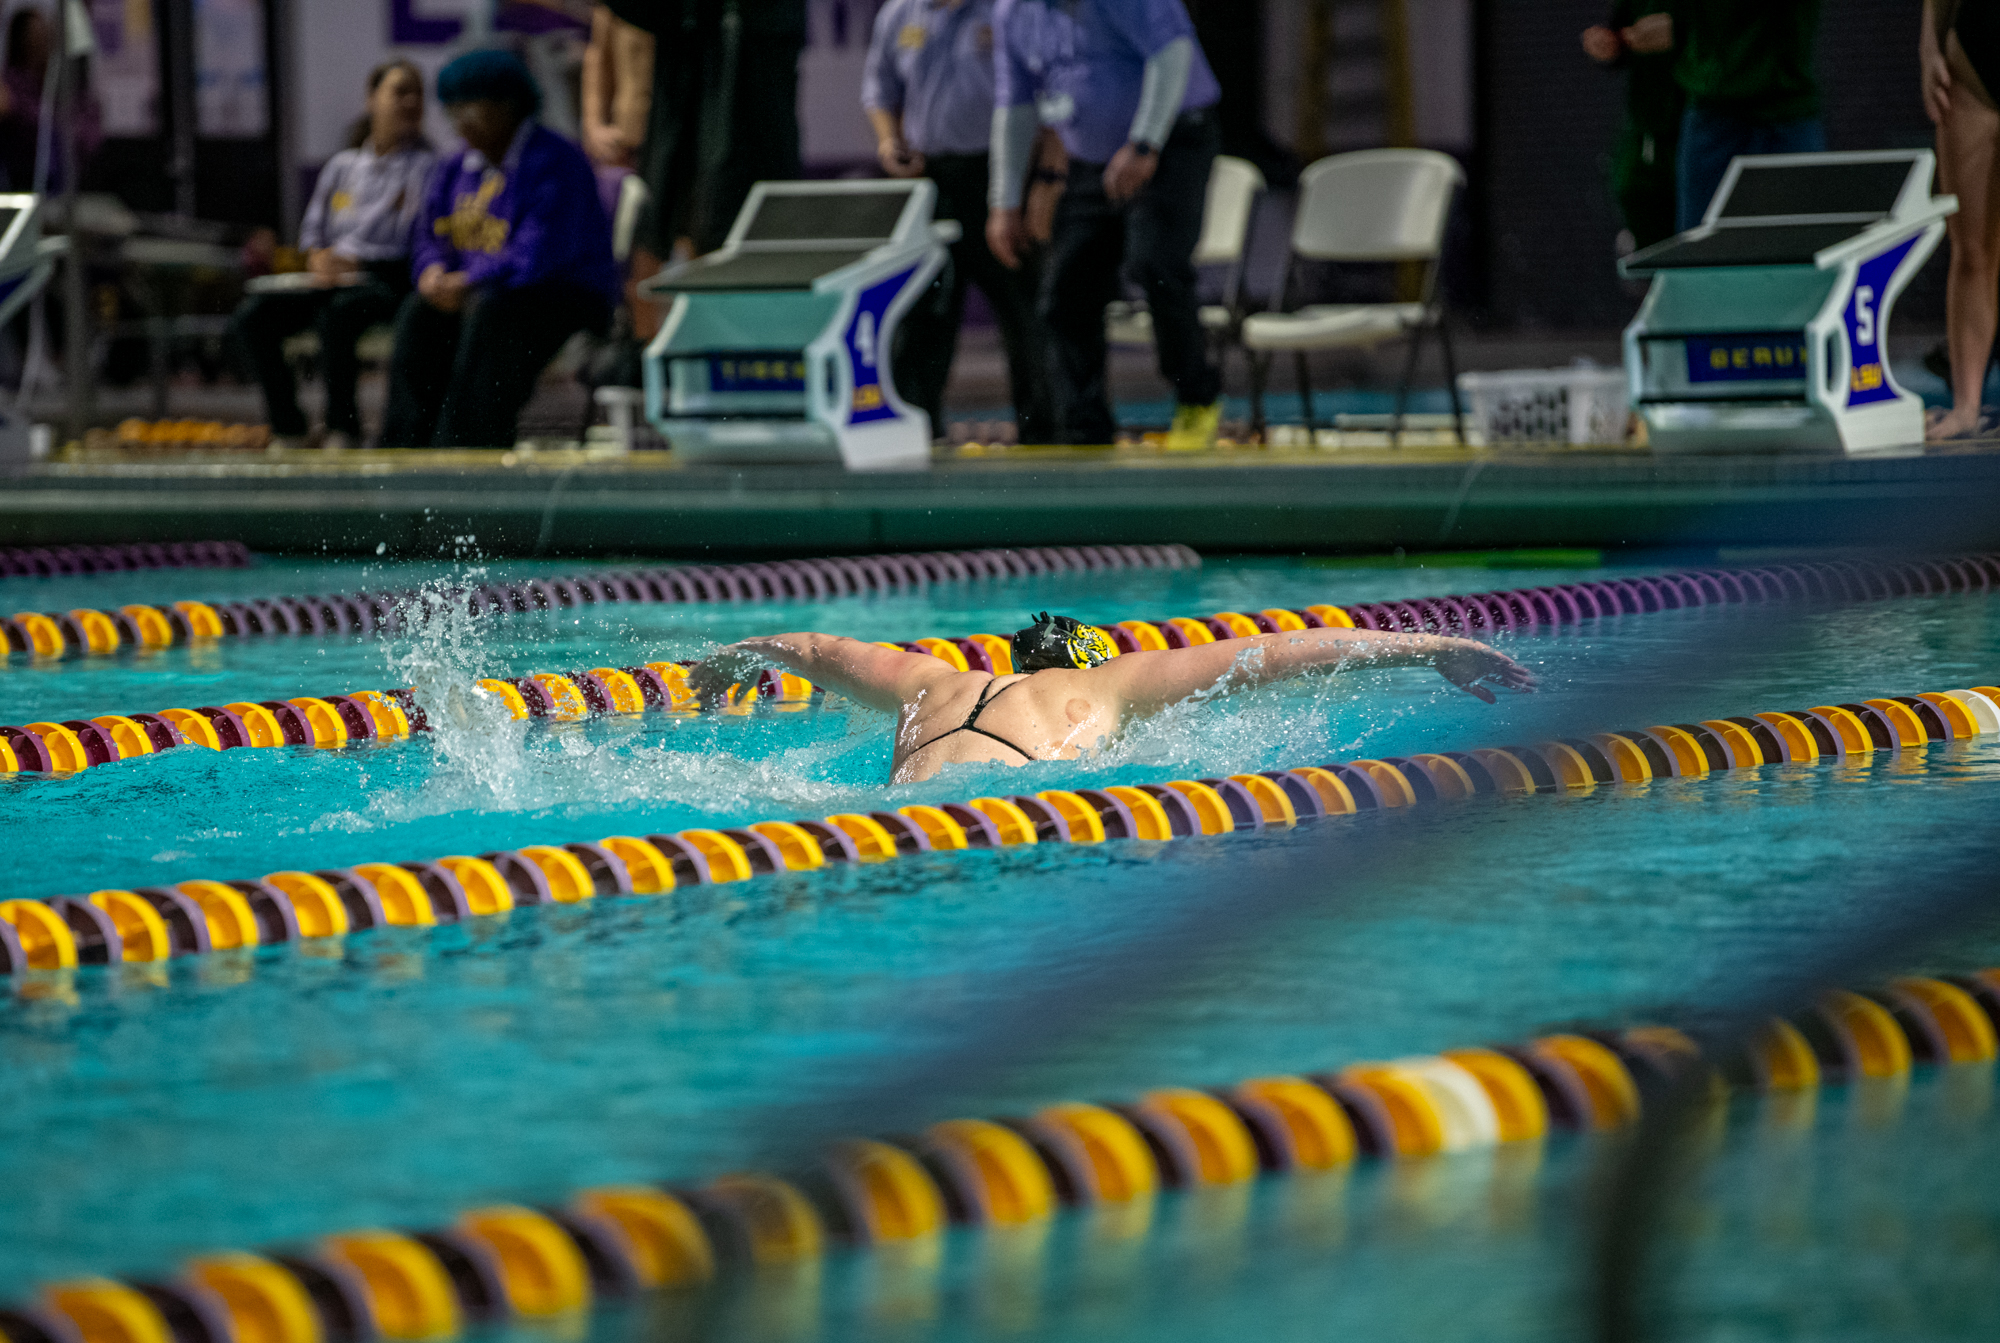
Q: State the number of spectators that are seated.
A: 2